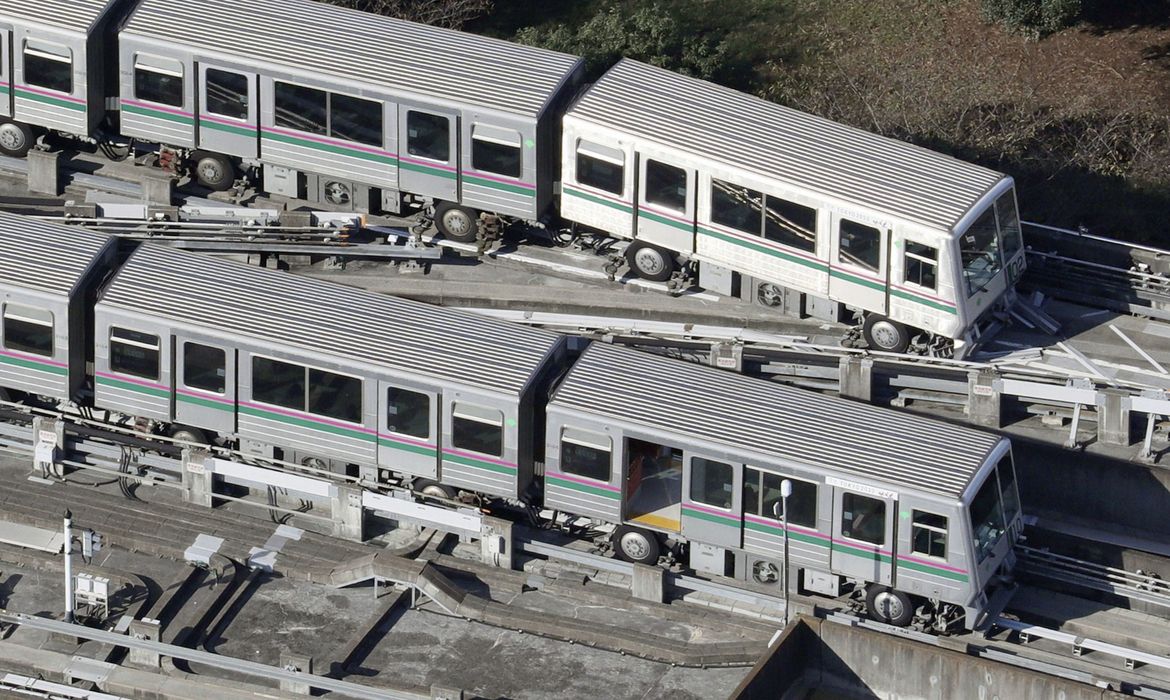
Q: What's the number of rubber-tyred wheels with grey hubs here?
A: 9